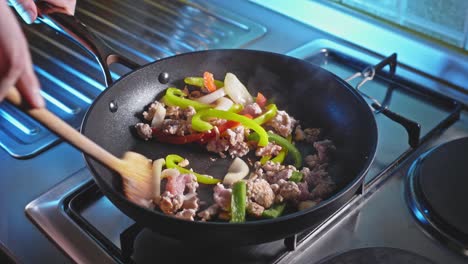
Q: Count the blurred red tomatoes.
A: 0